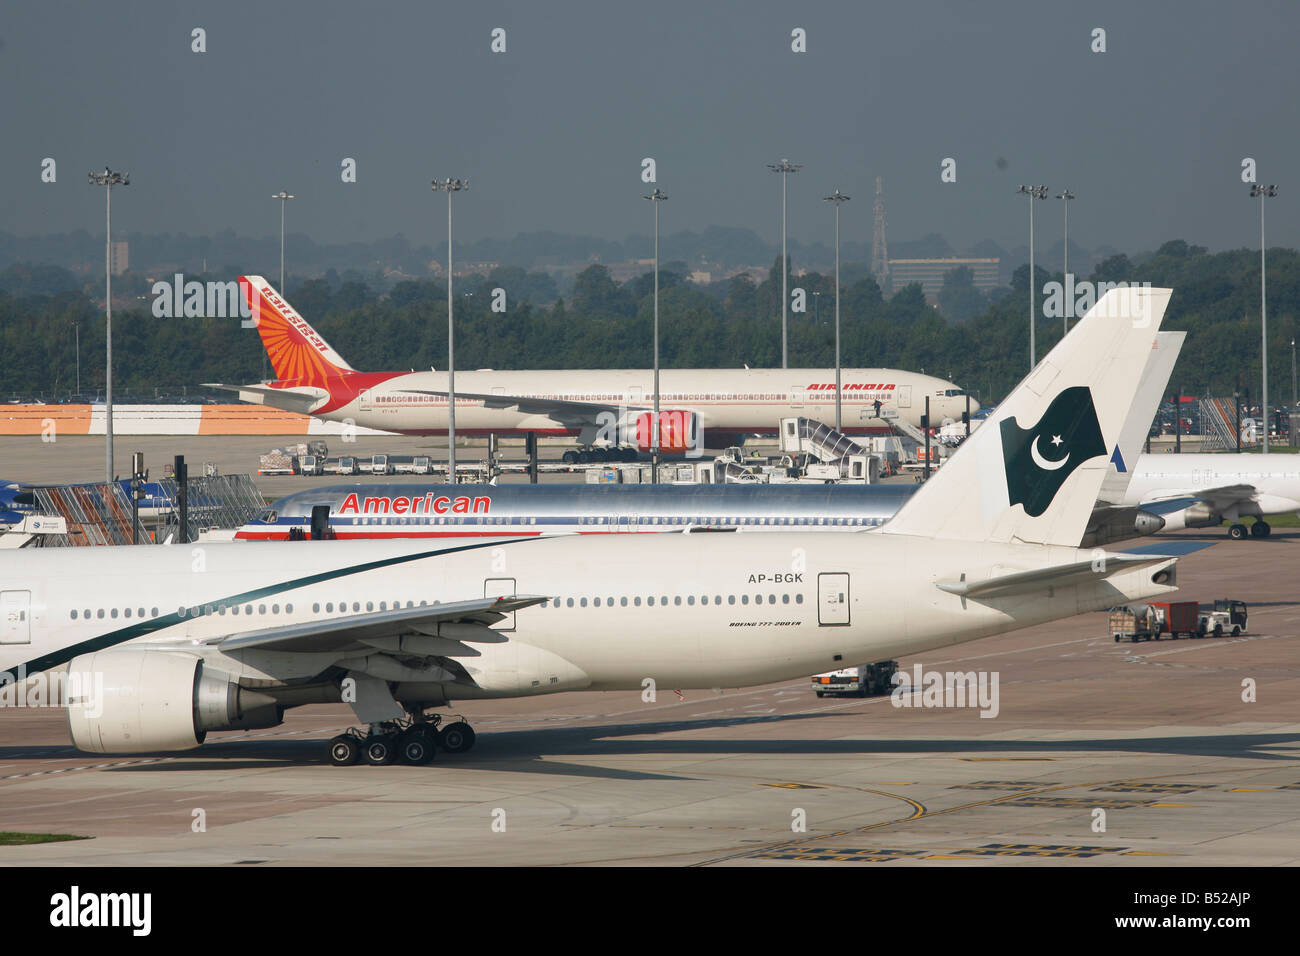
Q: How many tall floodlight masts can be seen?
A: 9